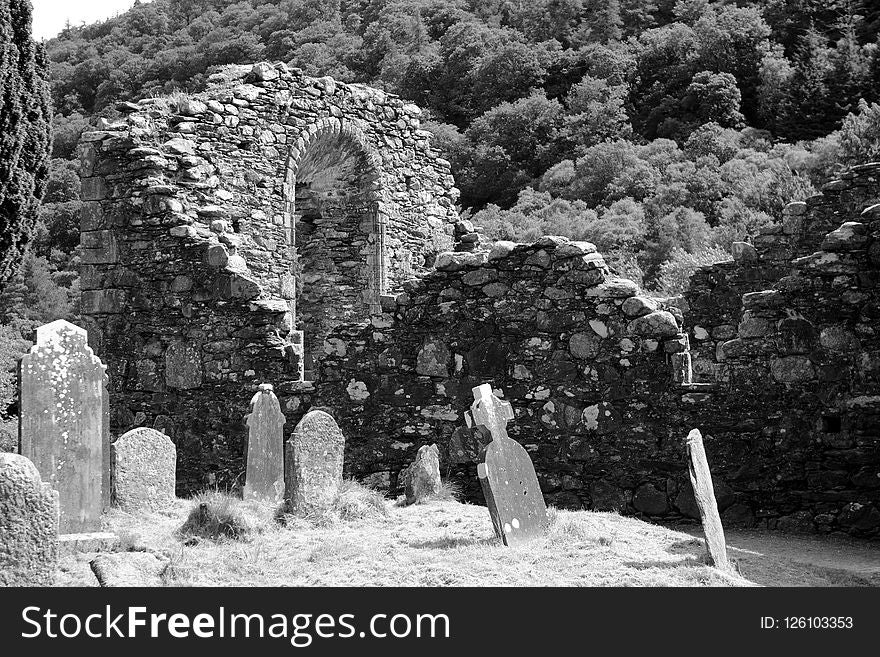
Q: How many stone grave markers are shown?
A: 8